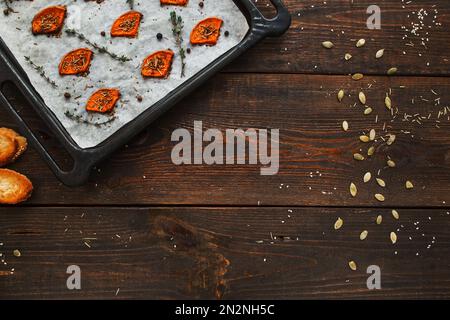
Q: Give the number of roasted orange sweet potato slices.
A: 7